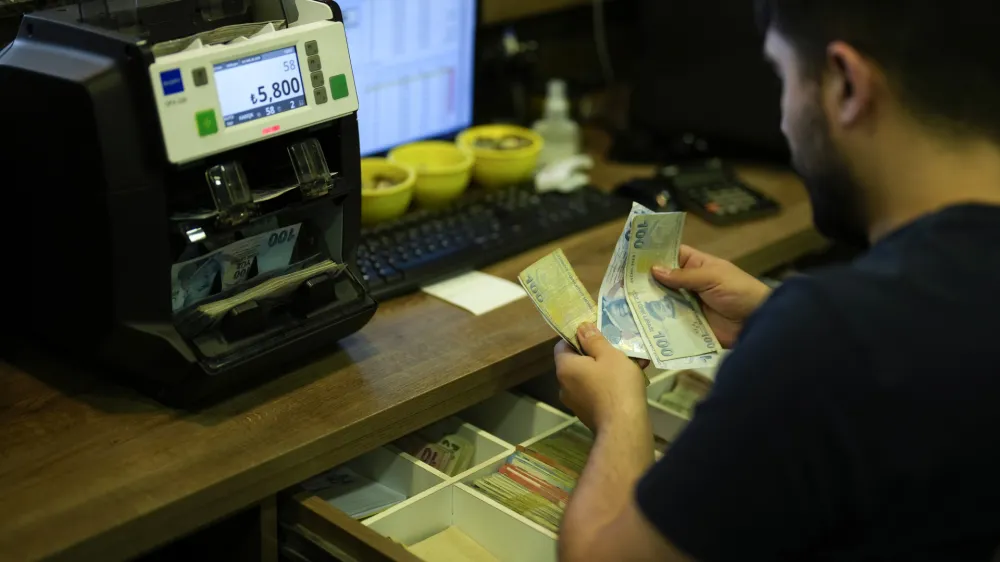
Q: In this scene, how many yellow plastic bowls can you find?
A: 3